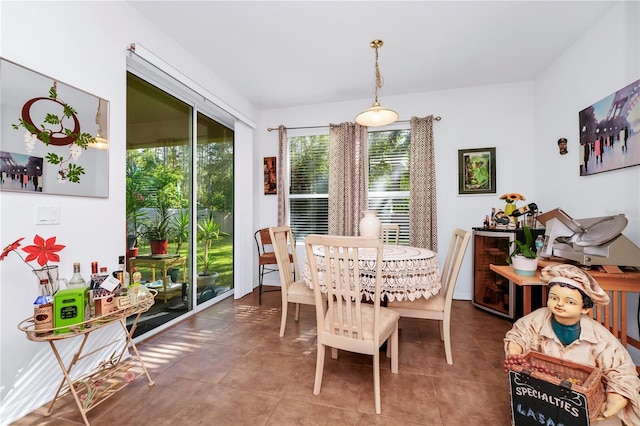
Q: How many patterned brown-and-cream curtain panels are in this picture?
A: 3